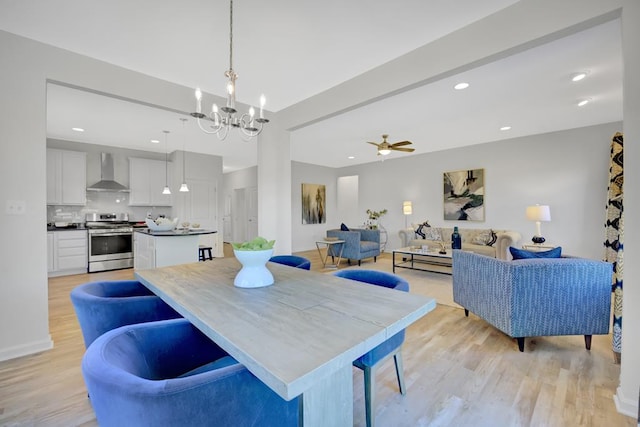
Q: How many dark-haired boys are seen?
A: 0